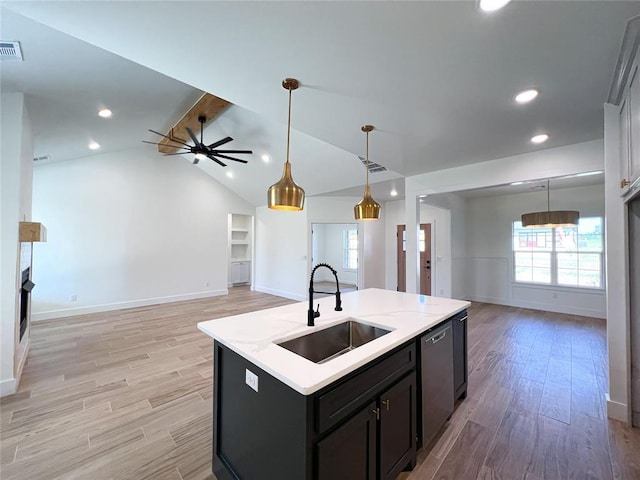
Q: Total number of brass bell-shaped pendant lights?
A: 2